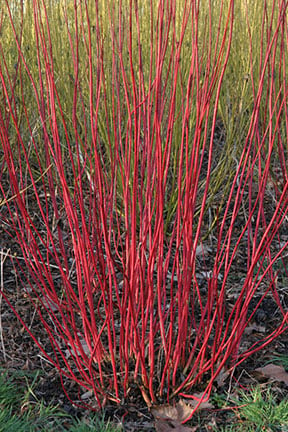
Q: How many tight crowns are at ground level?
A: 1